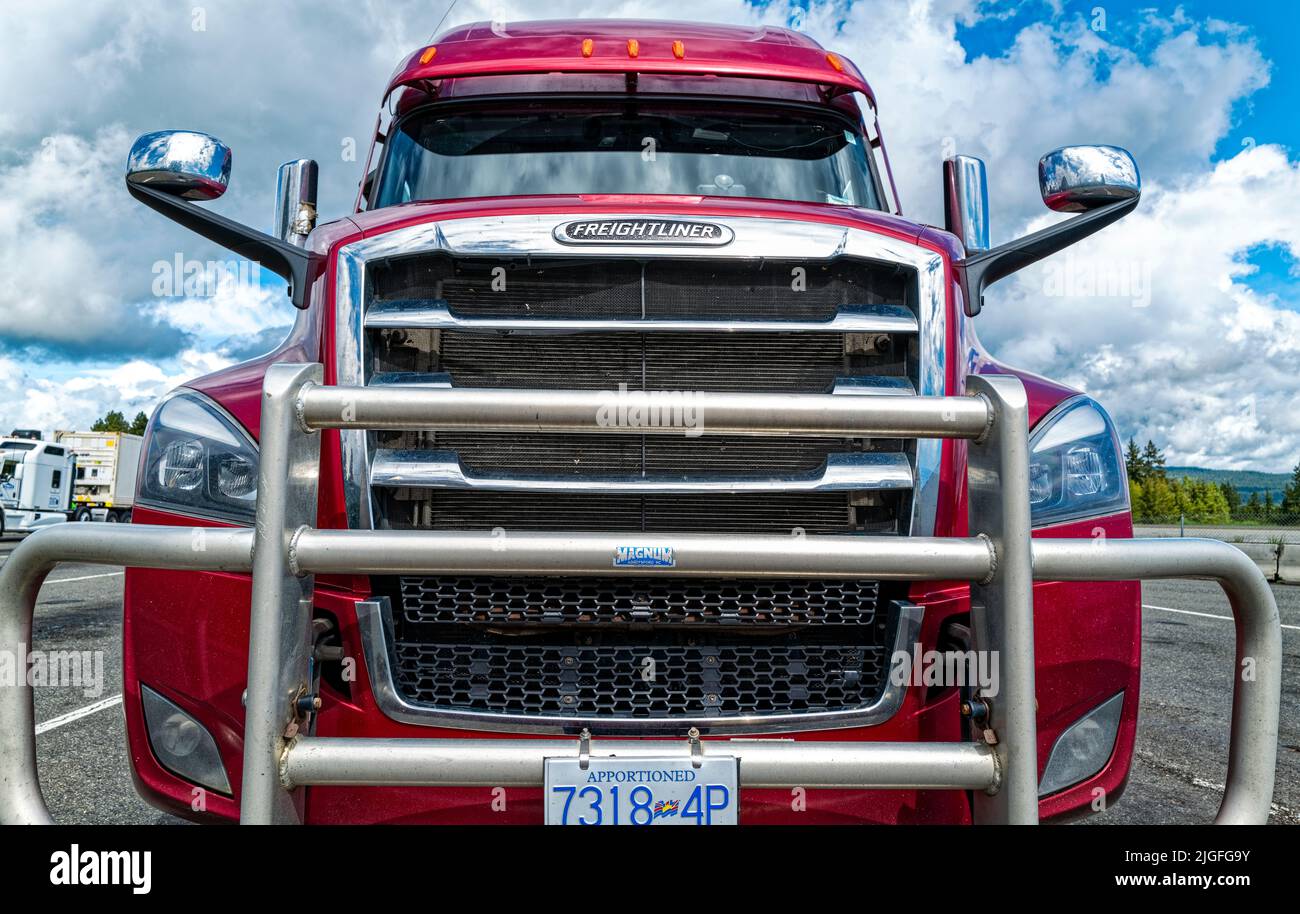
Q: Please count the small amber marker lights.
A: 5